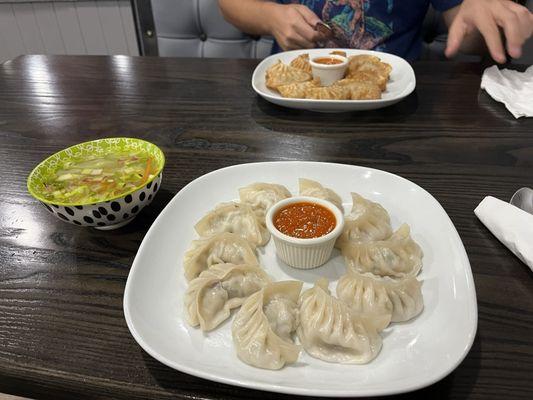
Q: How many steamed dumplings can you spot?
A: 10